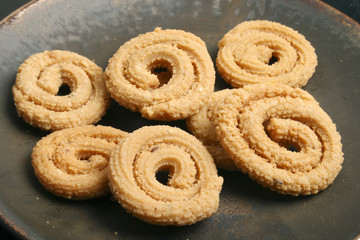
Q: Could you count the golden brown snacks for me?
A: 7